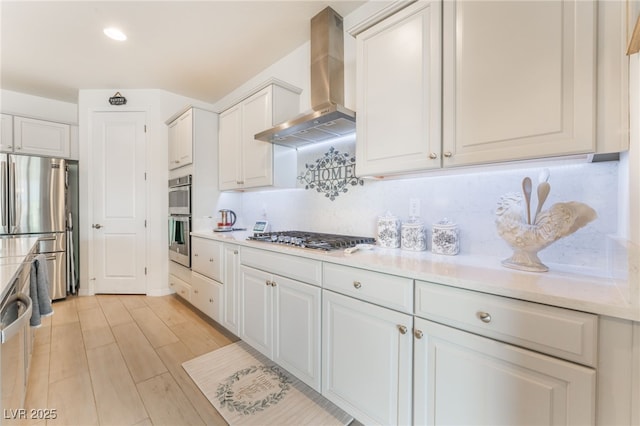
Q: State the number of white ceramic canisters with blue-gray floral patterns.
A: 3